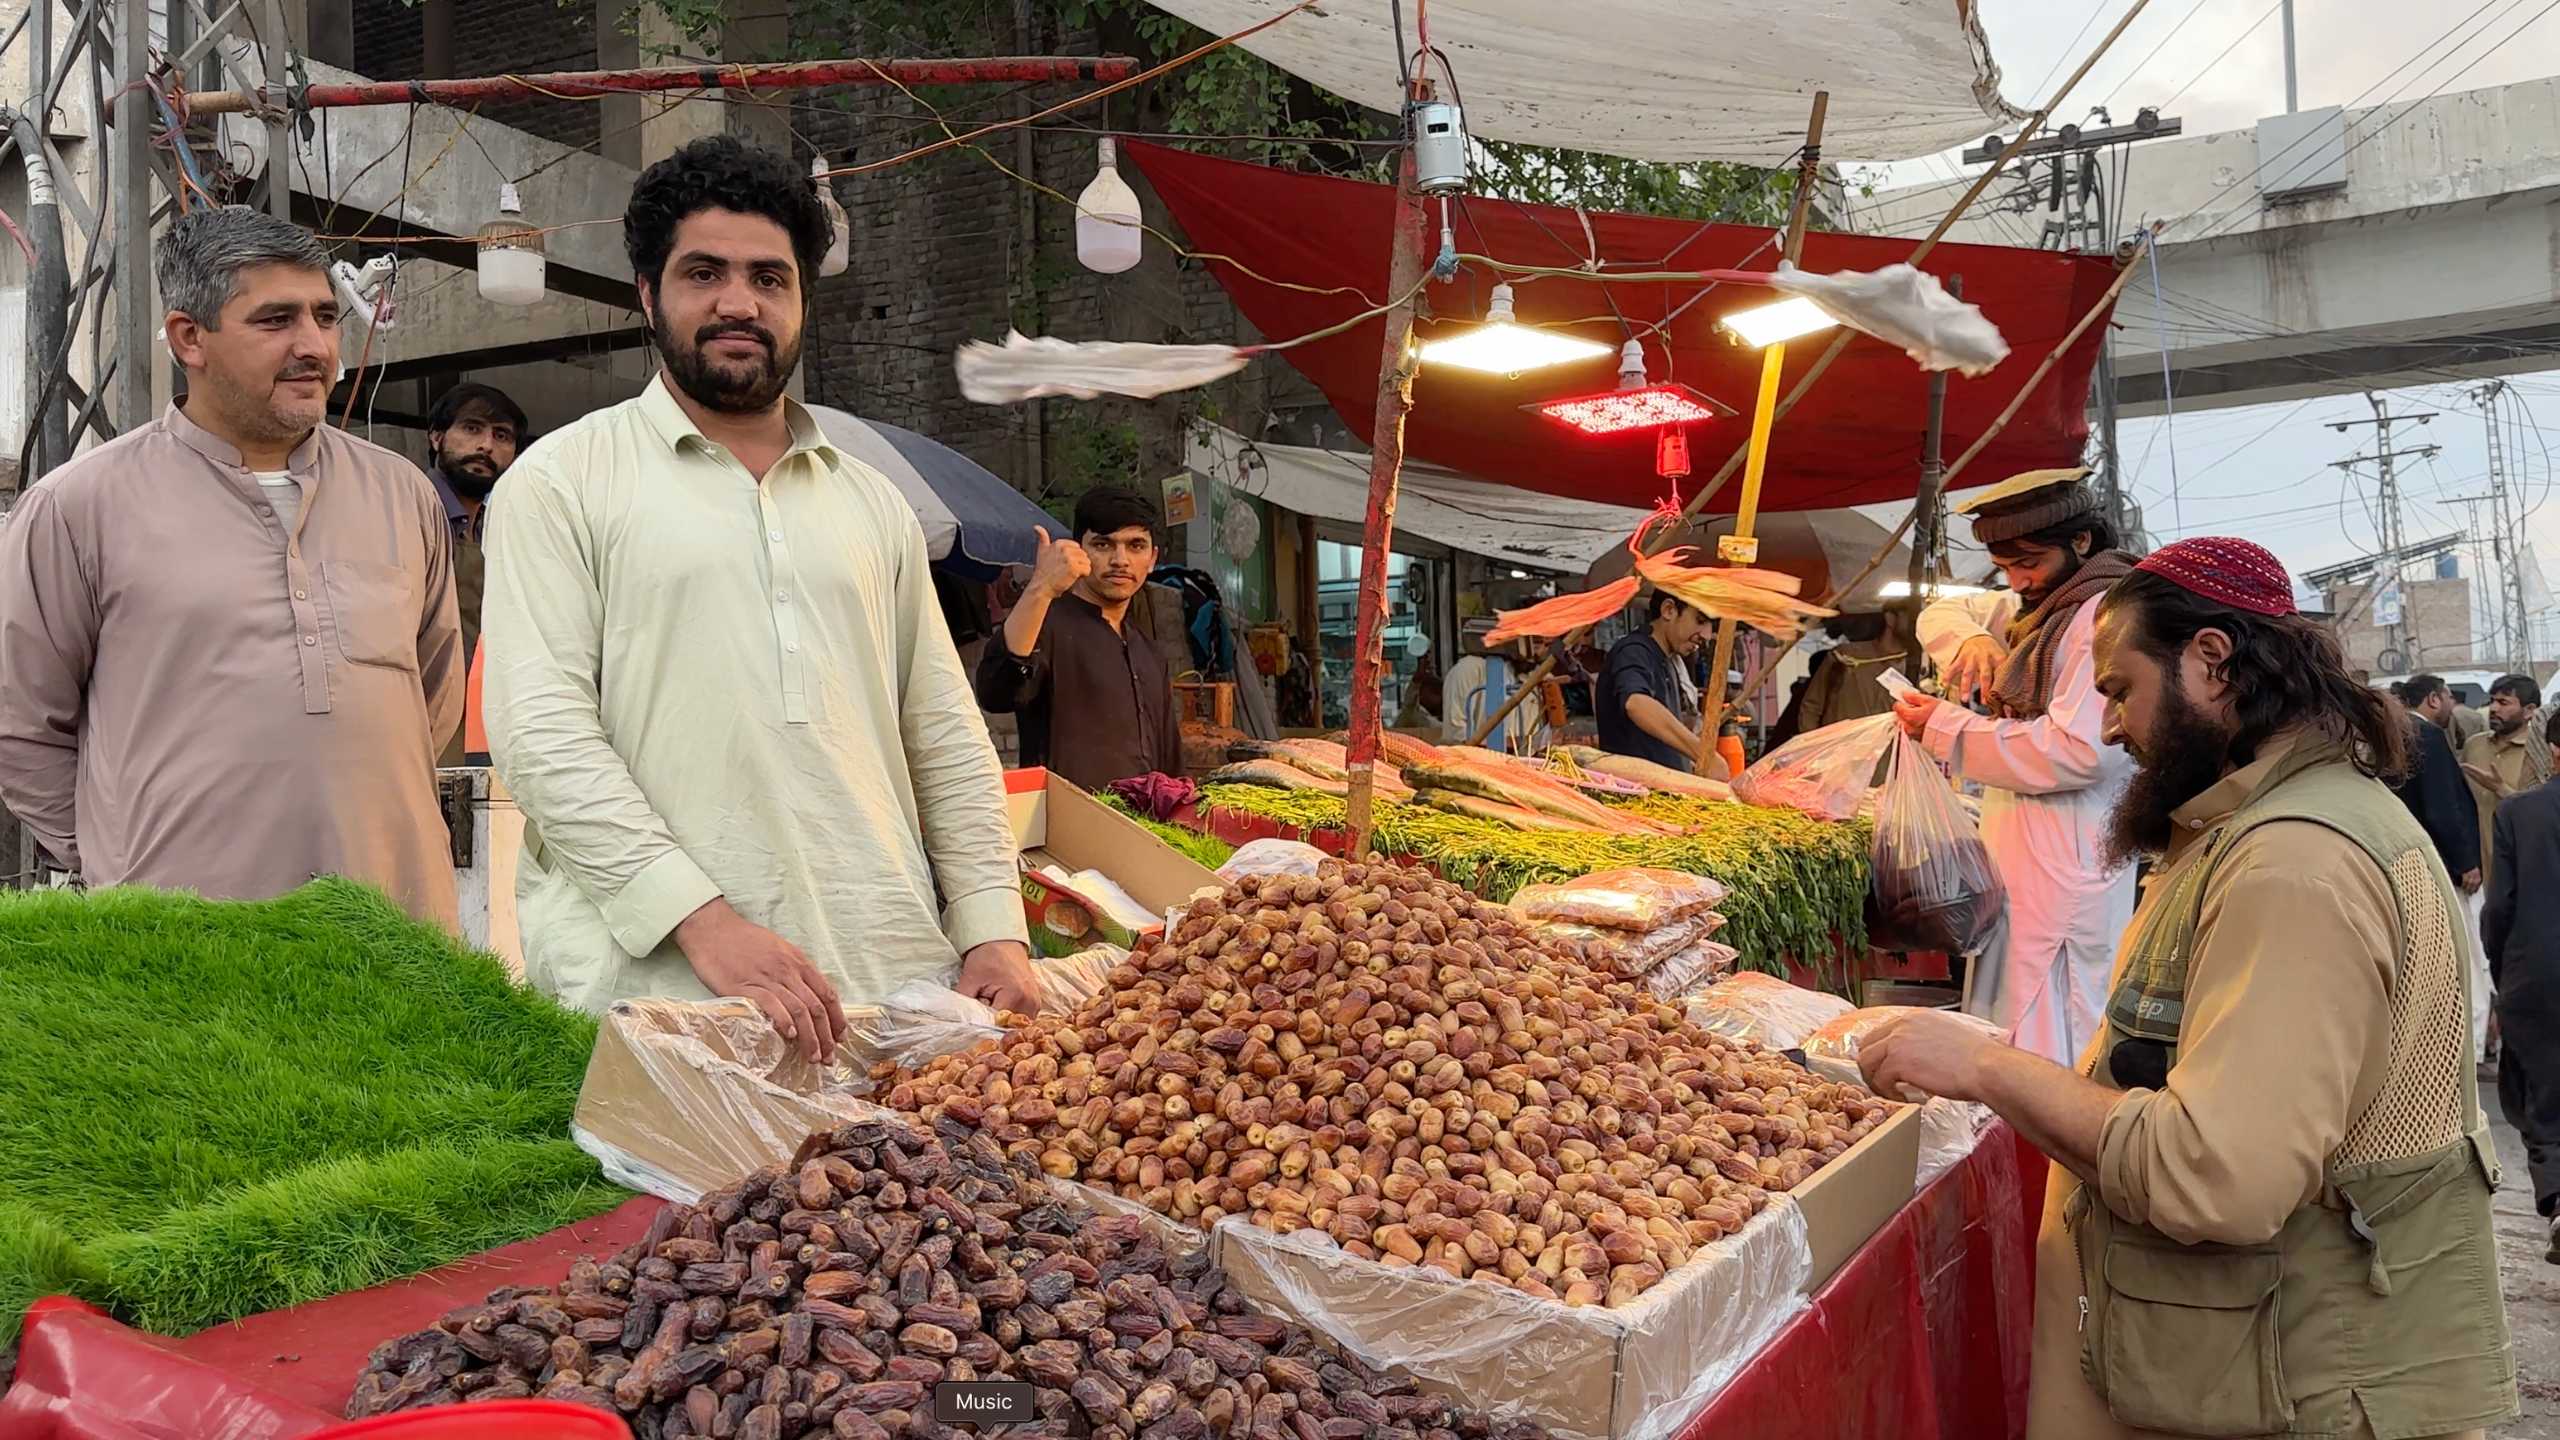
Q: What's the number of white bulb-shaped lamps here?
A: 3